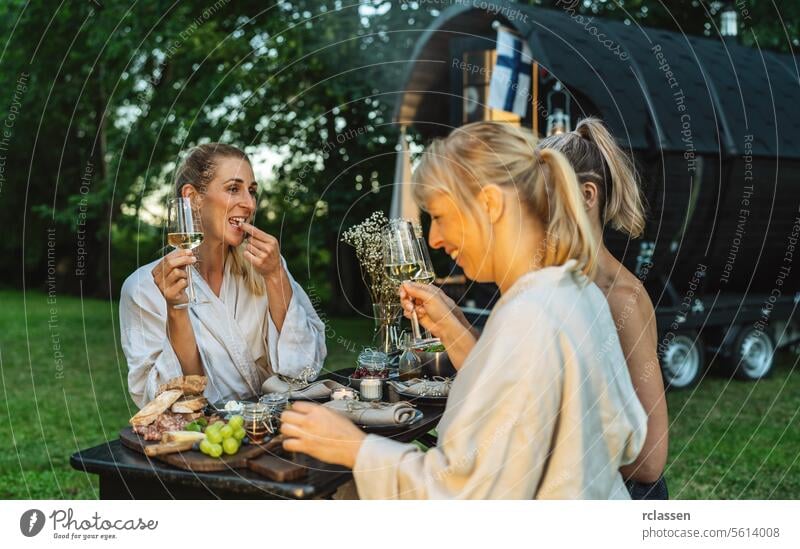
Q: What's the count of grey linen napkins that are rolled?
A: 3